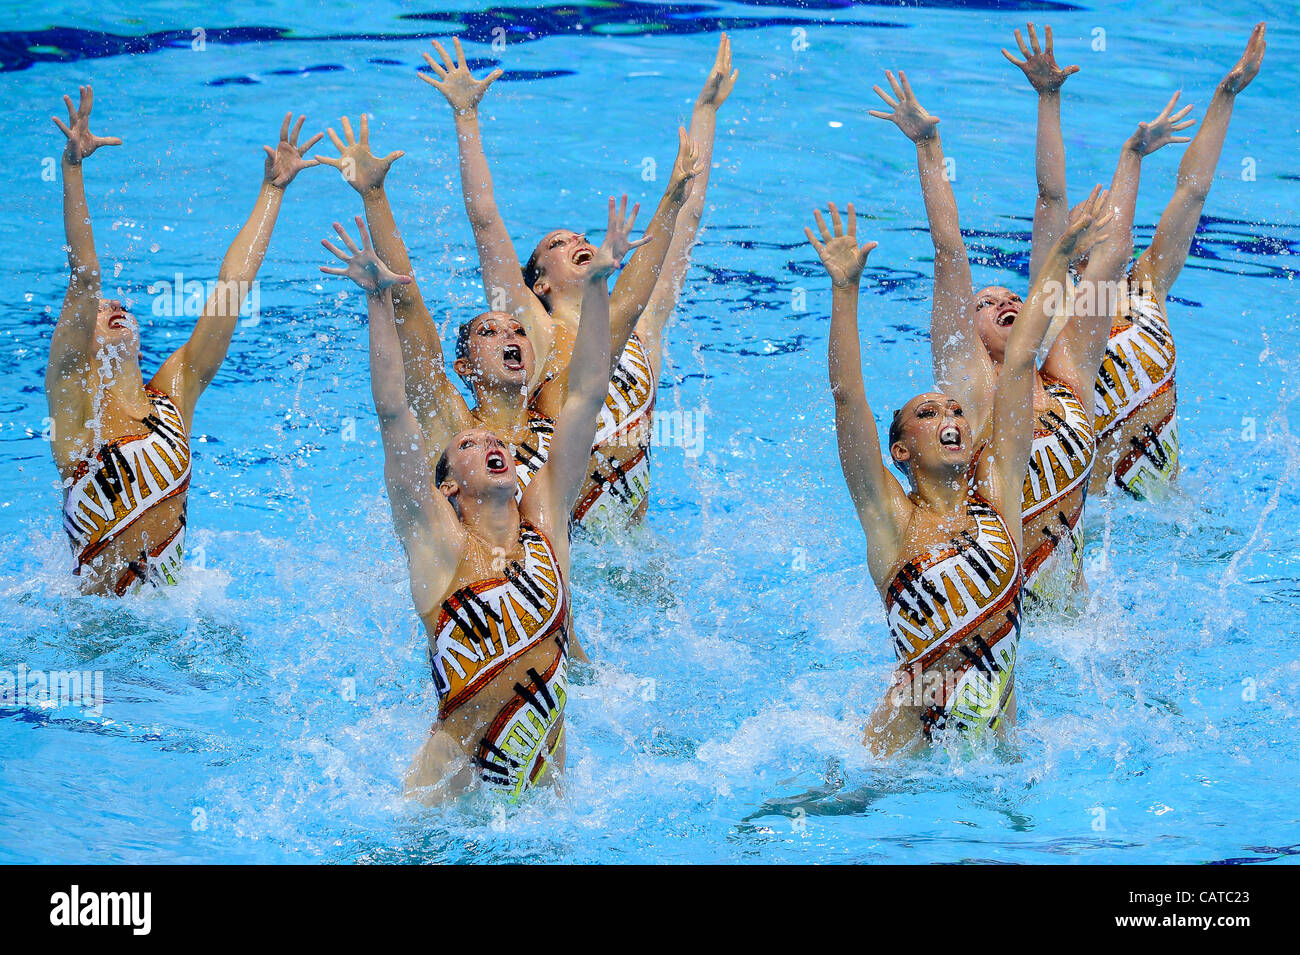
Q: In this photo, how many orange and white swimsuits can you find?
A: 7